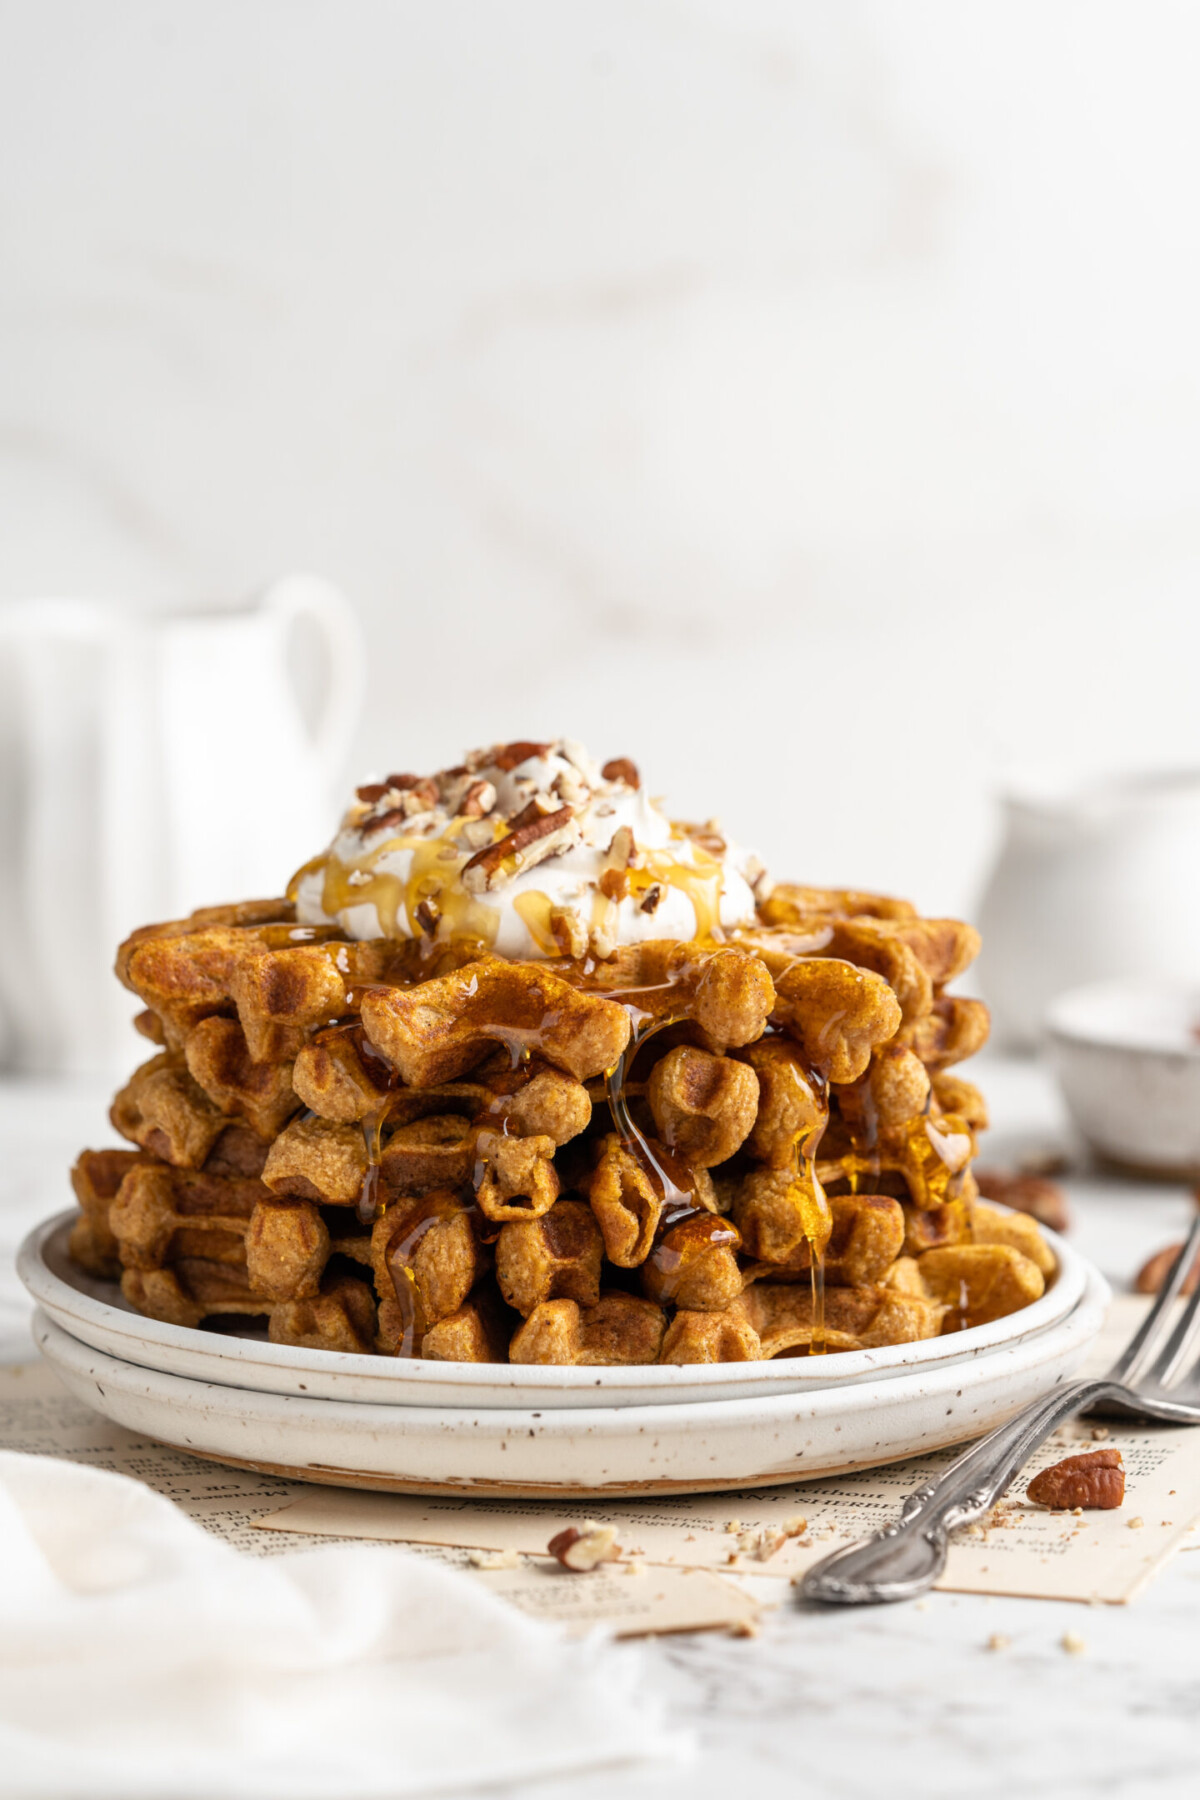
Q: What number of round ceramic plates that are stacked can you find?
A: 2